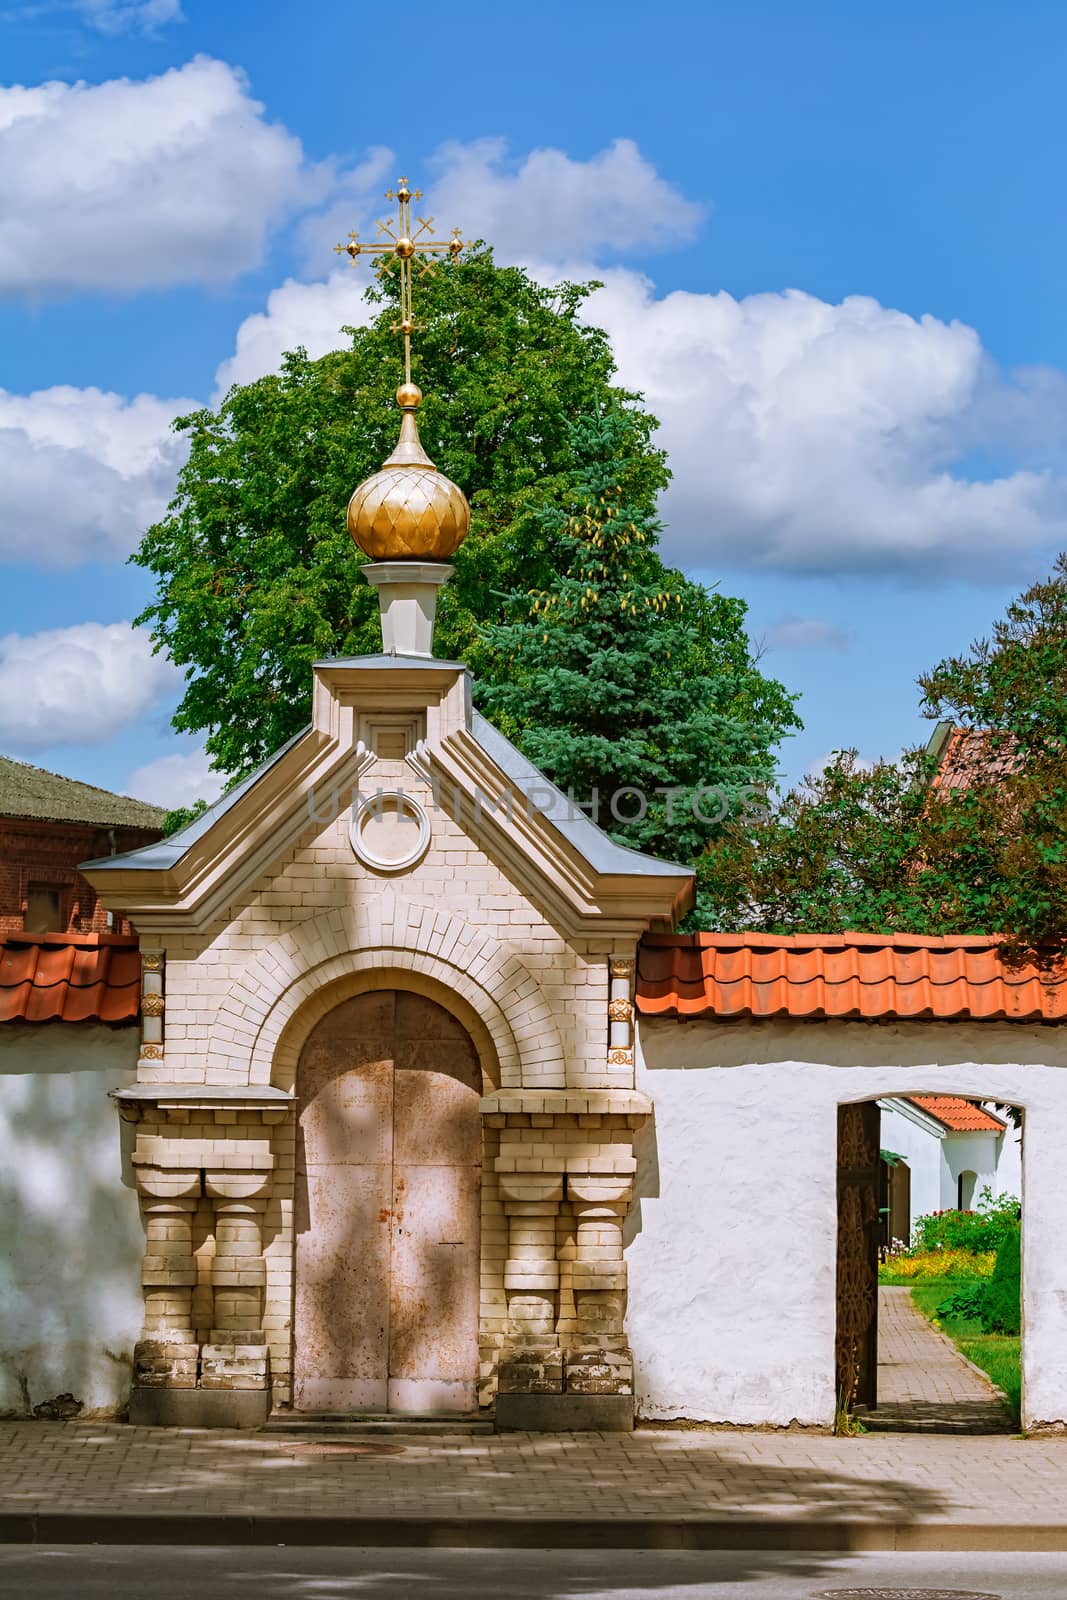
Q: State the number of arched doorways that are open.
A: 1